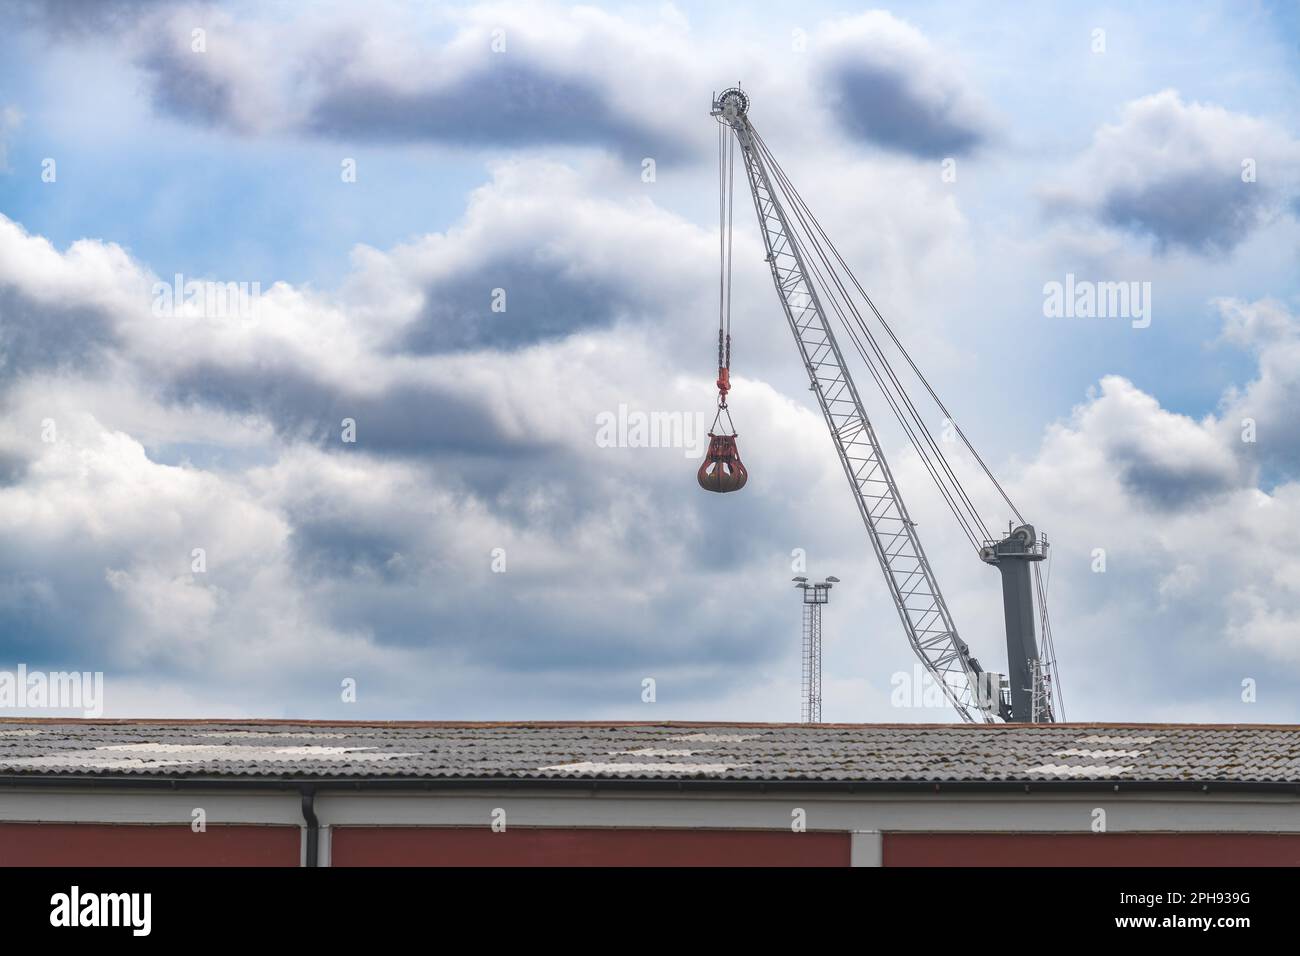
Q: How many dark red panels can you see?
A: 3